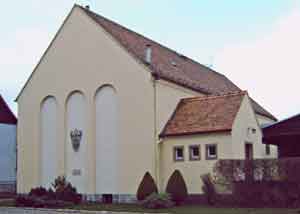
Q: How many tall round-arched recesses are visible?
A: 3